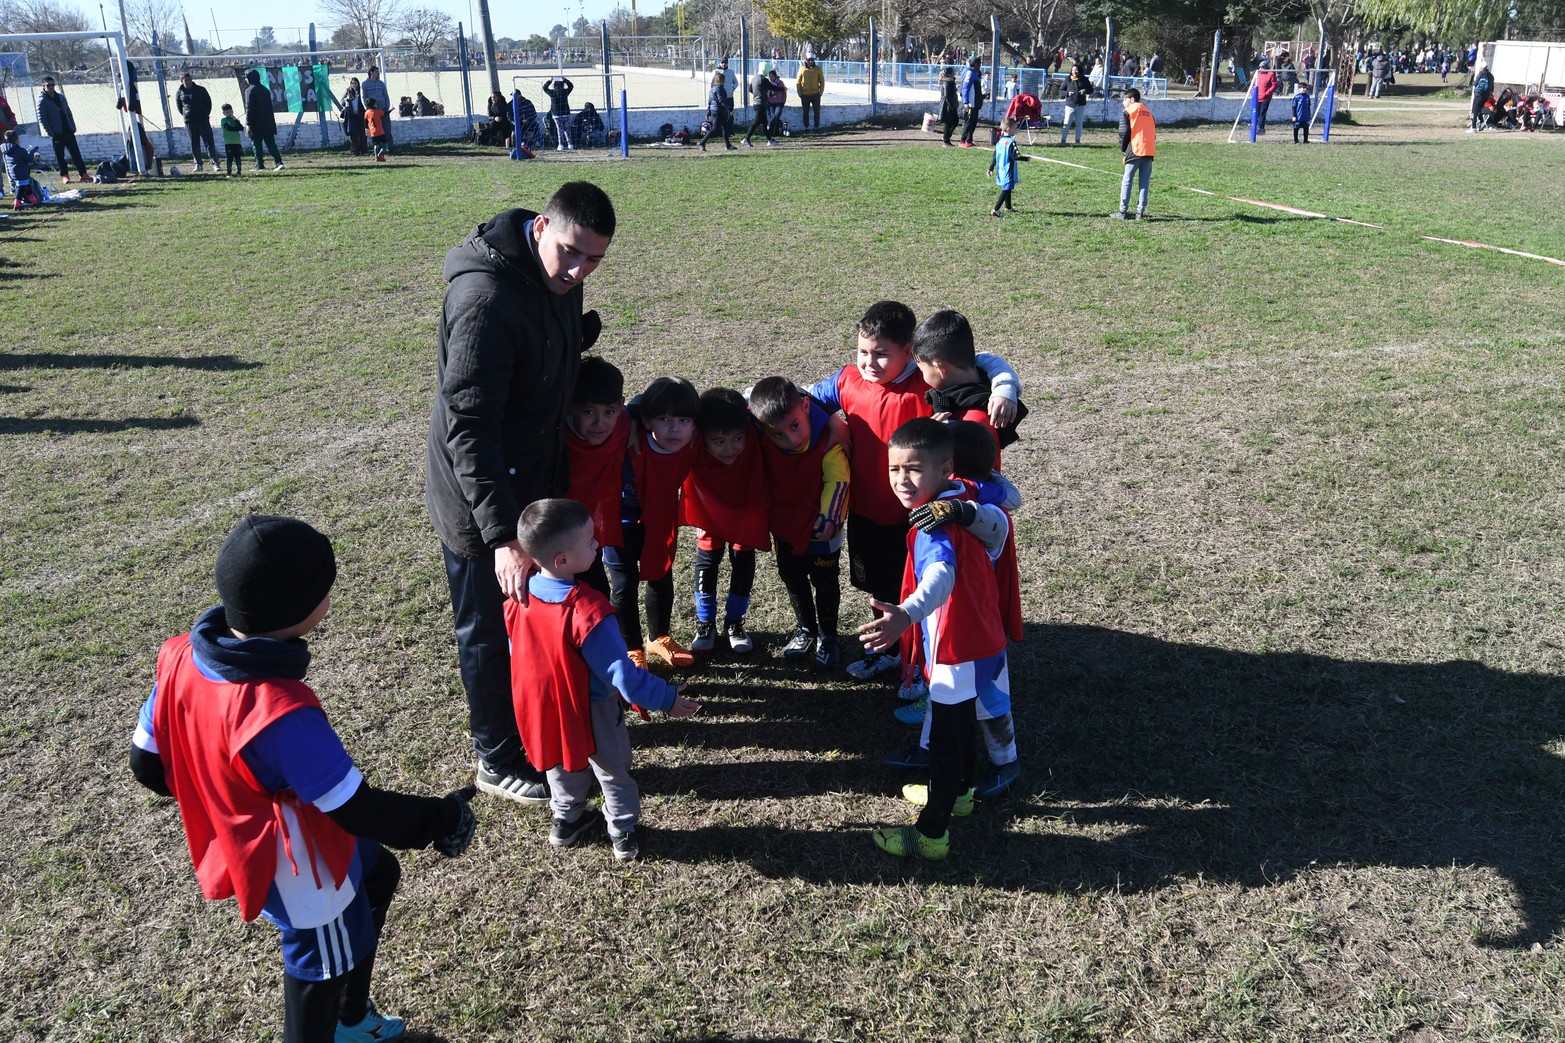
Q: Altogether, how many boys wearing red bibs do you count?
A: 10